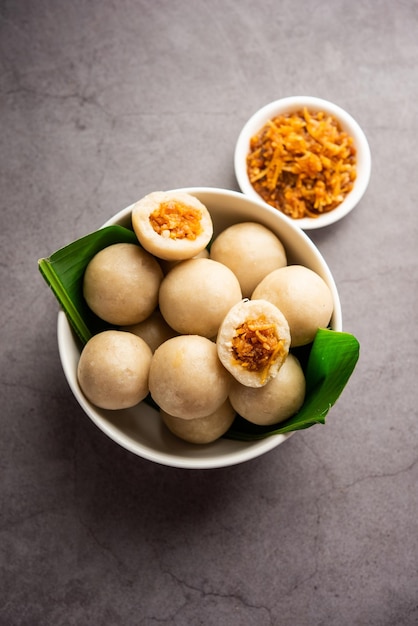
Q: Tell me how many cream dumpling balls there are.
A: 12